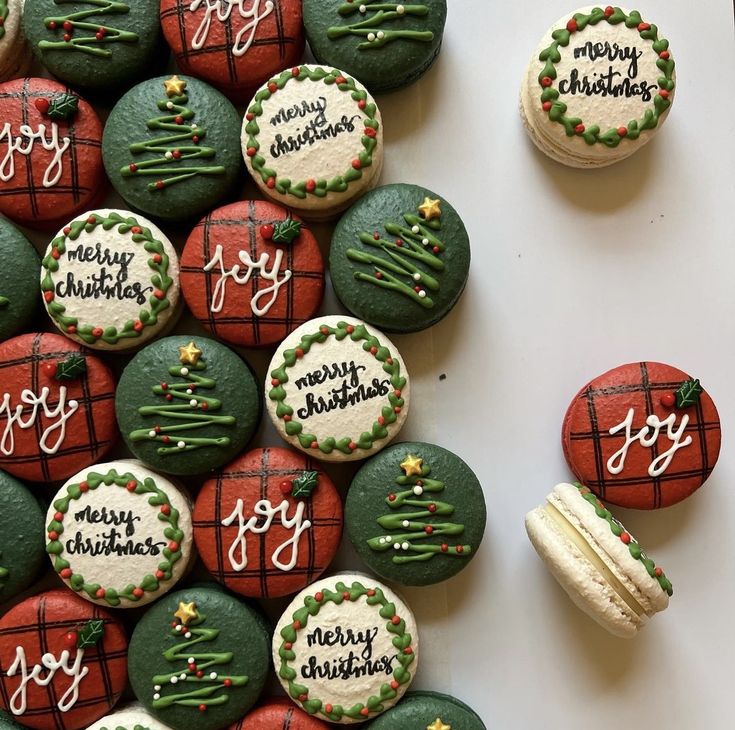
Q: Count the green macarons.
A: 10